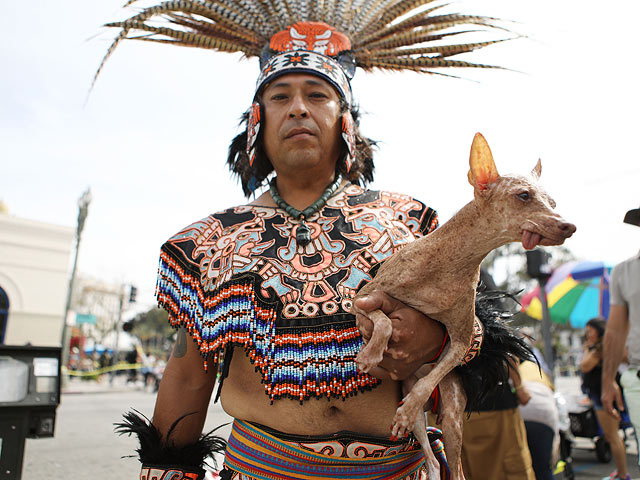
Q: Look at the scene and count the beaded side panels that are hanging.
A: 2